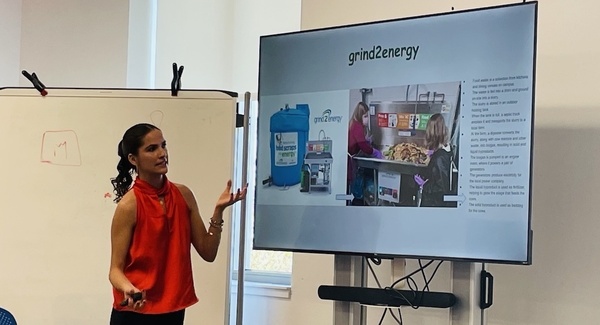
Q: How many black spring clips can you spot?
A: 2